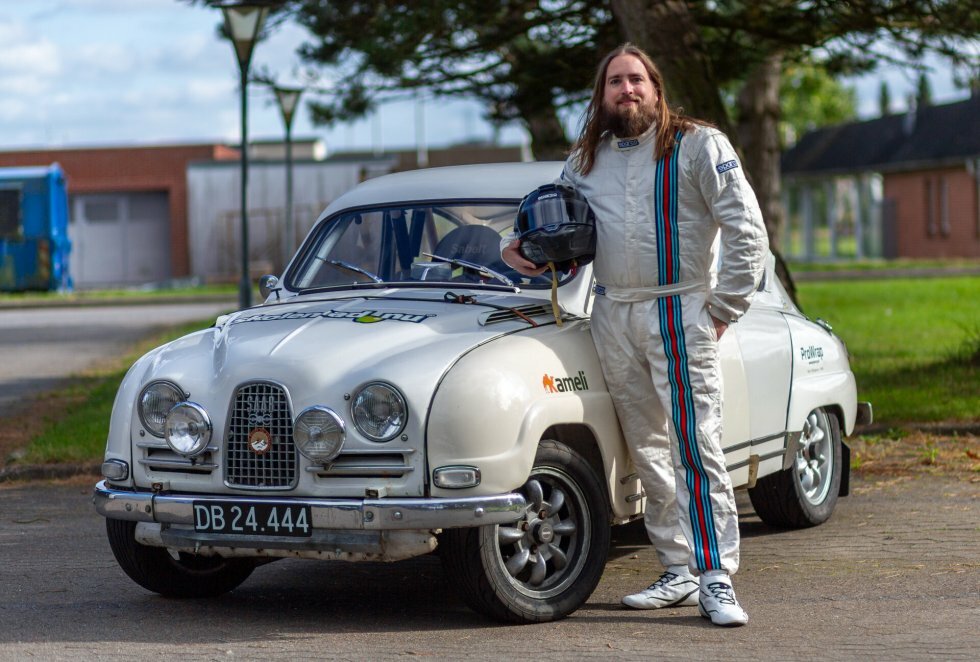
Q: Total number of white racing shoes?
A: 2